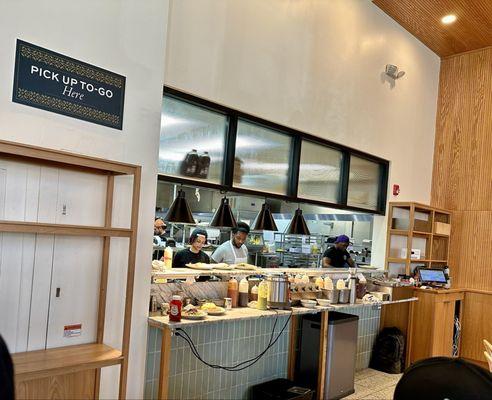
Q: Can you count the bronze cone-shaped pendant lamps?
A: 4